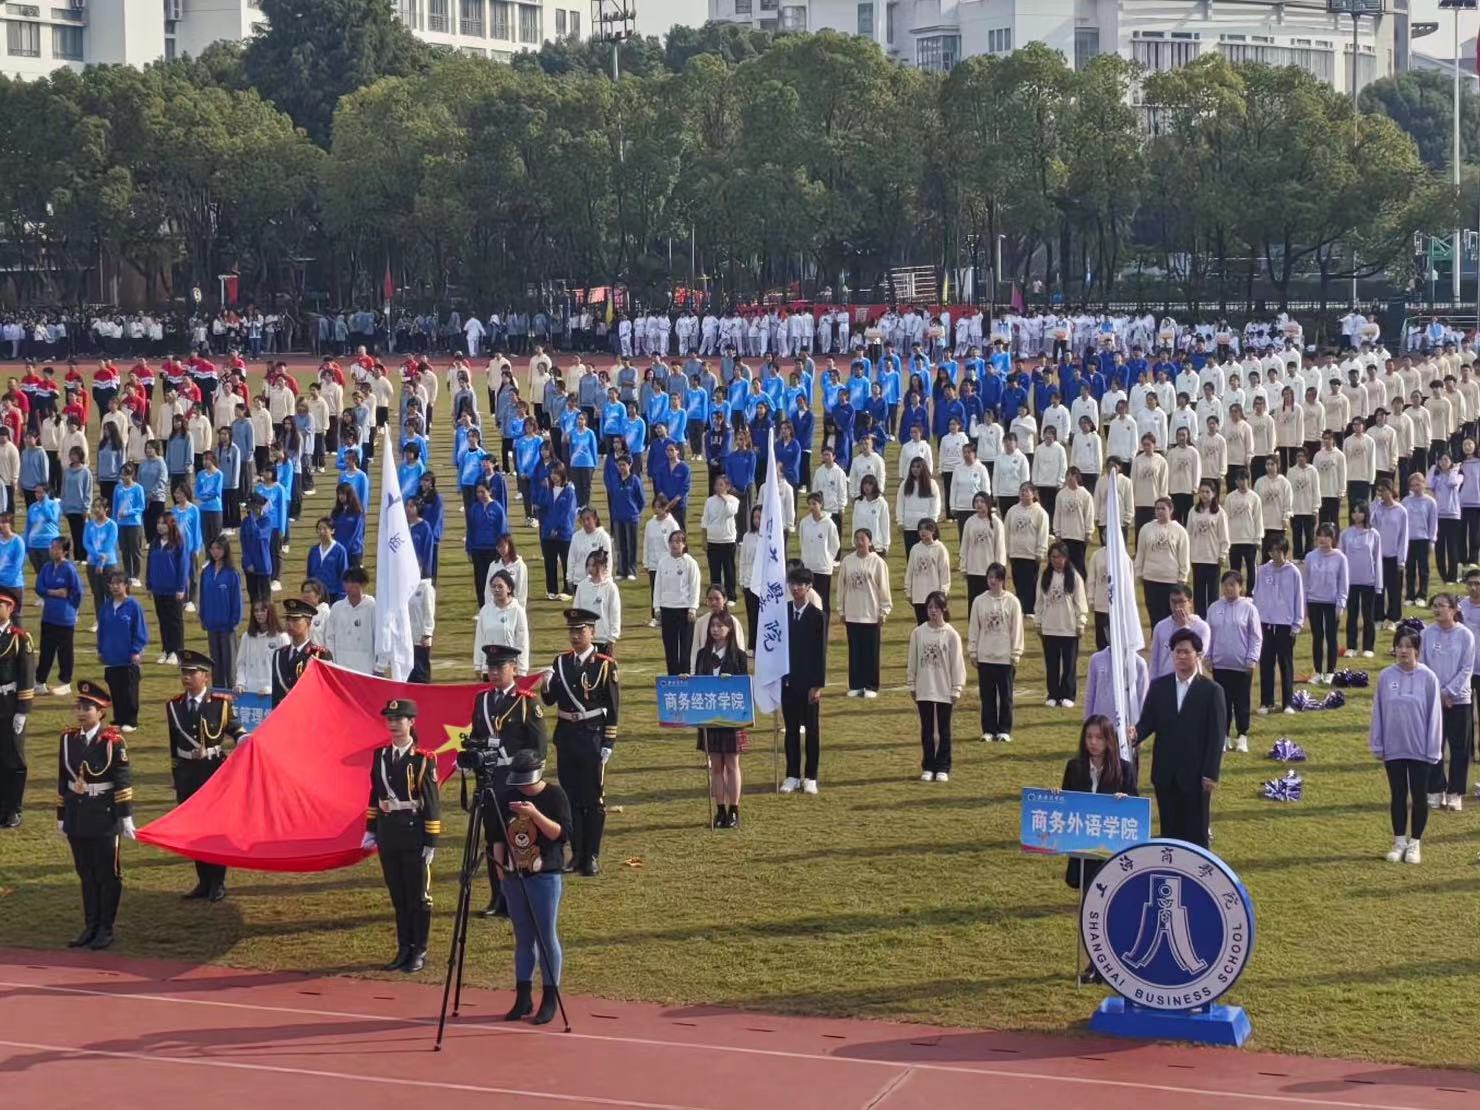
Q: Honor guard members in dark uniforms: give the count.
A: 7